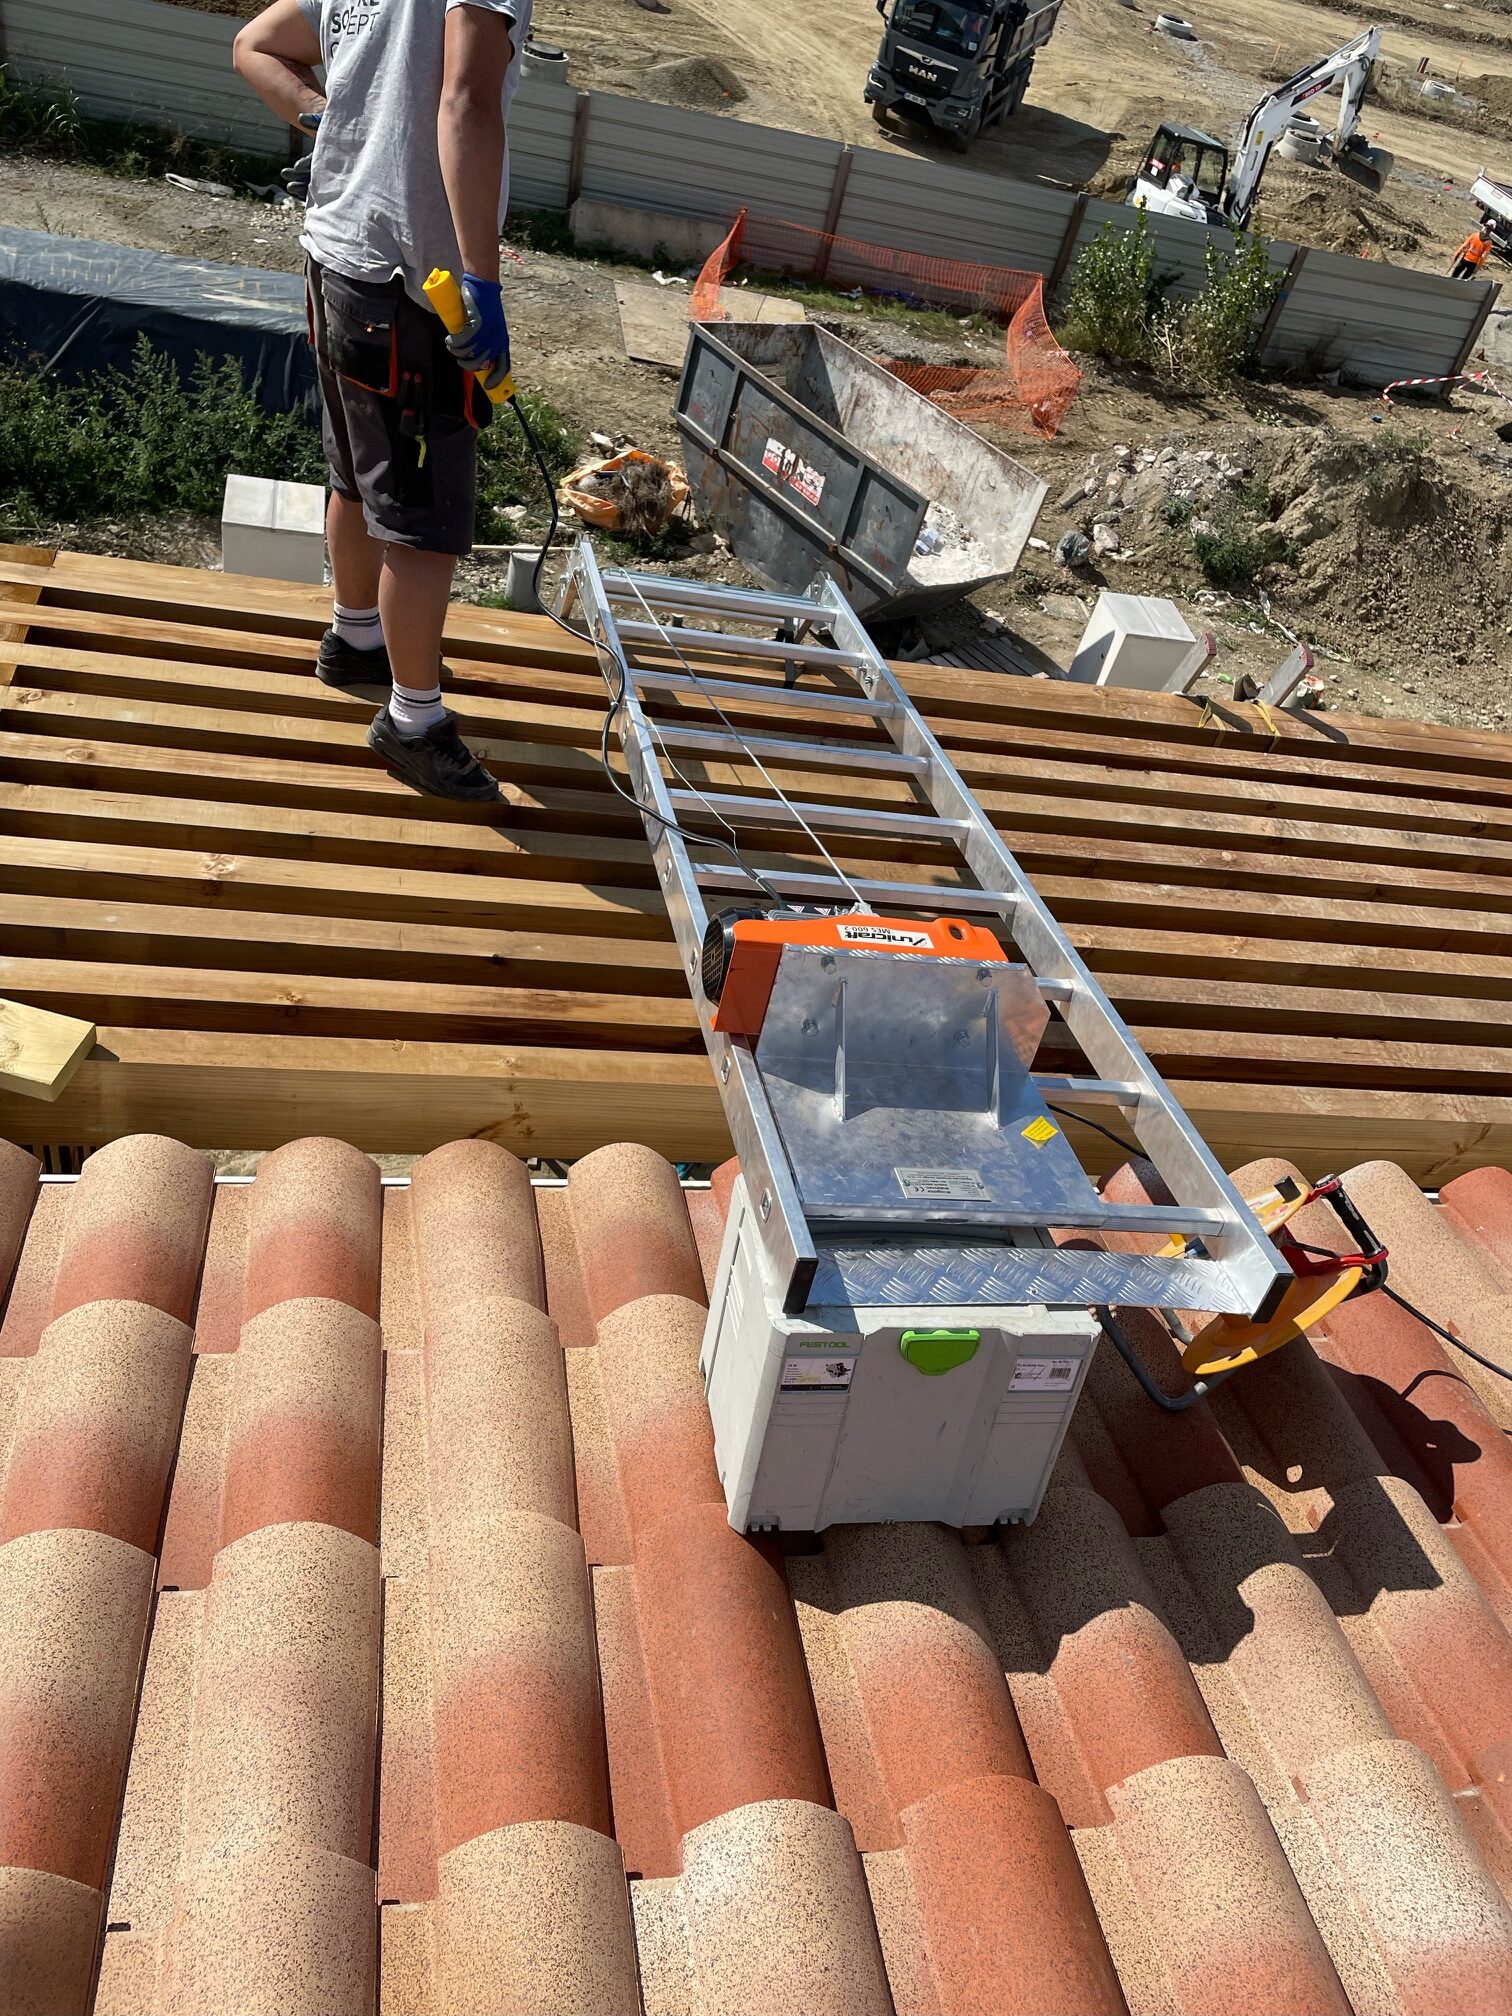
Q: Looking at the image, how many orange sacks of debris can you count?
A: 1